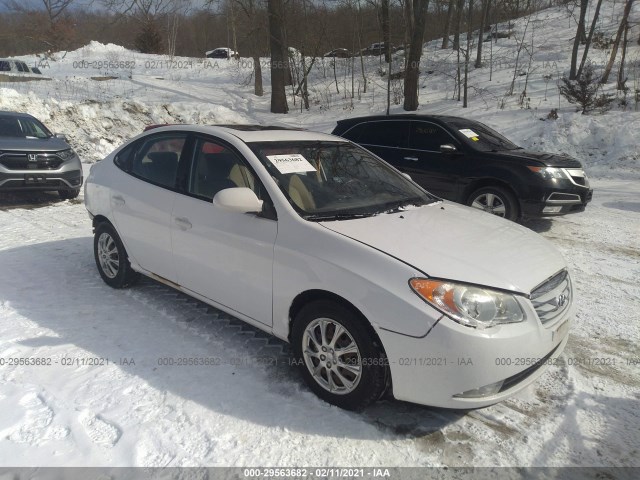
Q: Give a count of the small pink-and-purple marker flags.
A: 0